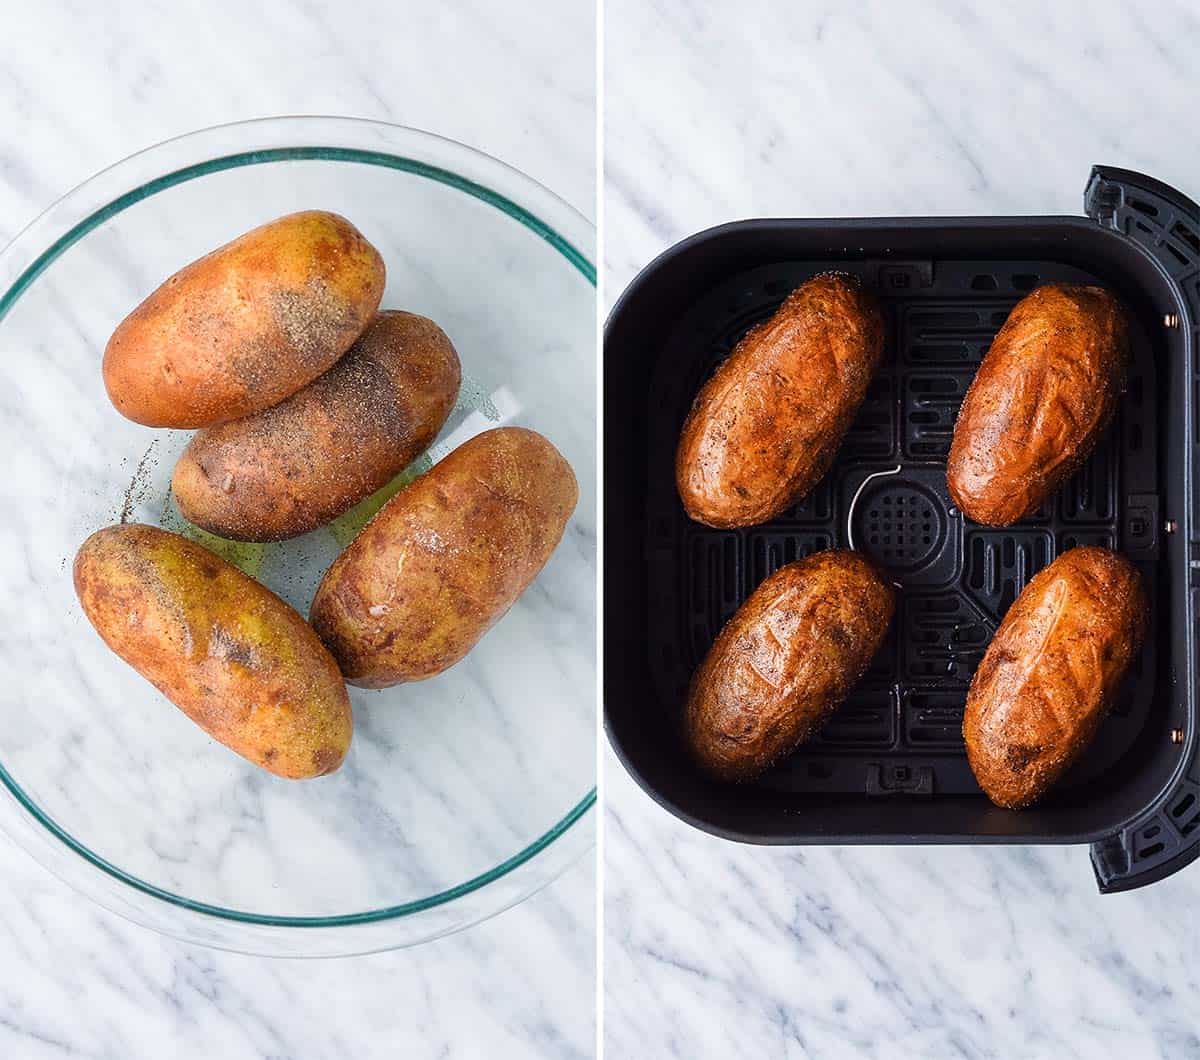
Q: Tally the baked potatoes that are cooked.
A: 4